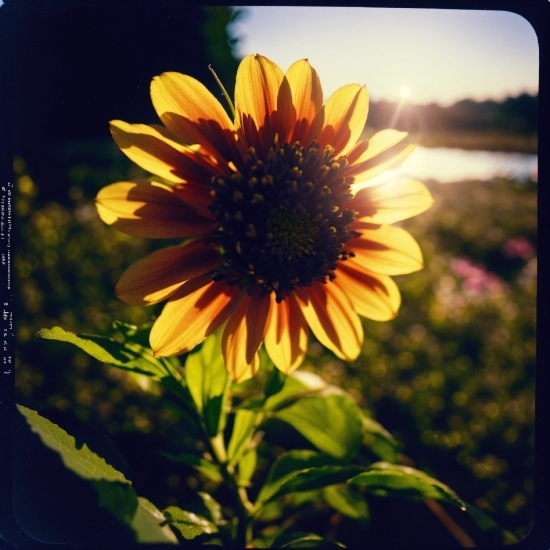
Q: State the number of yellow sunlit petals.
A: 15